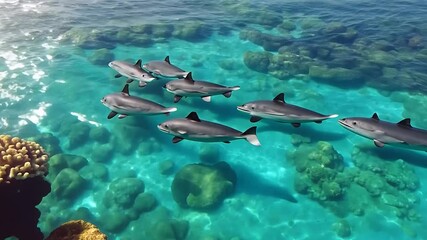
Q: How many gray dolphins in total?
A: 7